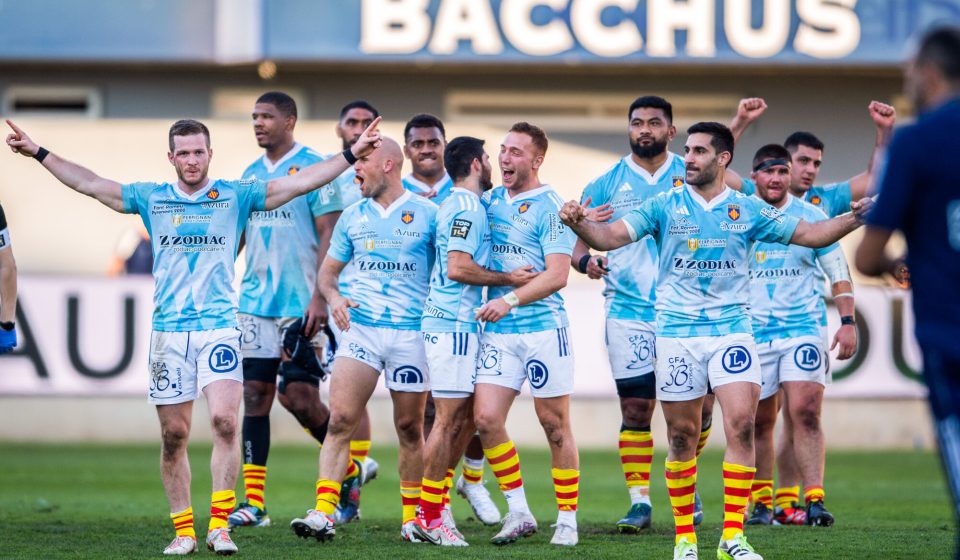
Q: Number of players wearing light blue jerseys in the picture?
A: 11